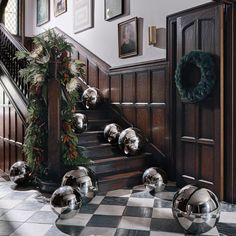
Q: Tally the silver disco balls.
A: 9